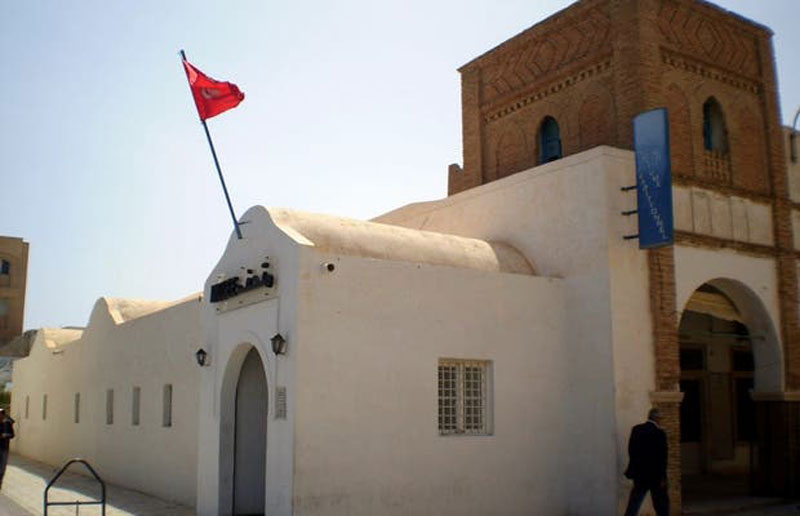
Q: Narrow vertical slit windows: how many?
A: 6